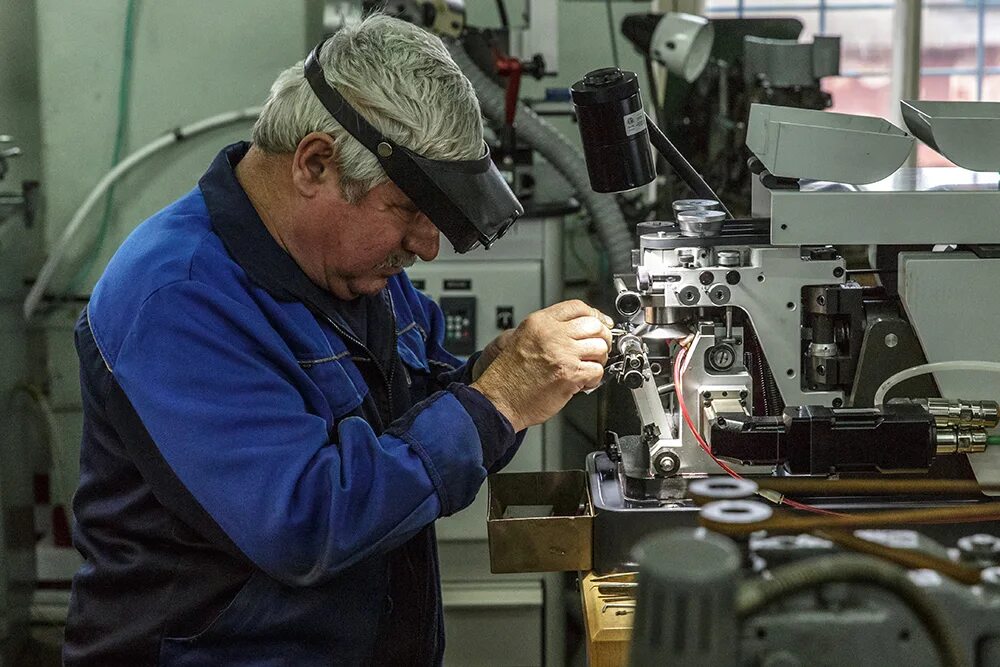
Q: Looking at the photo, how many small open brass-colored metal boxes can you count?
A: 1